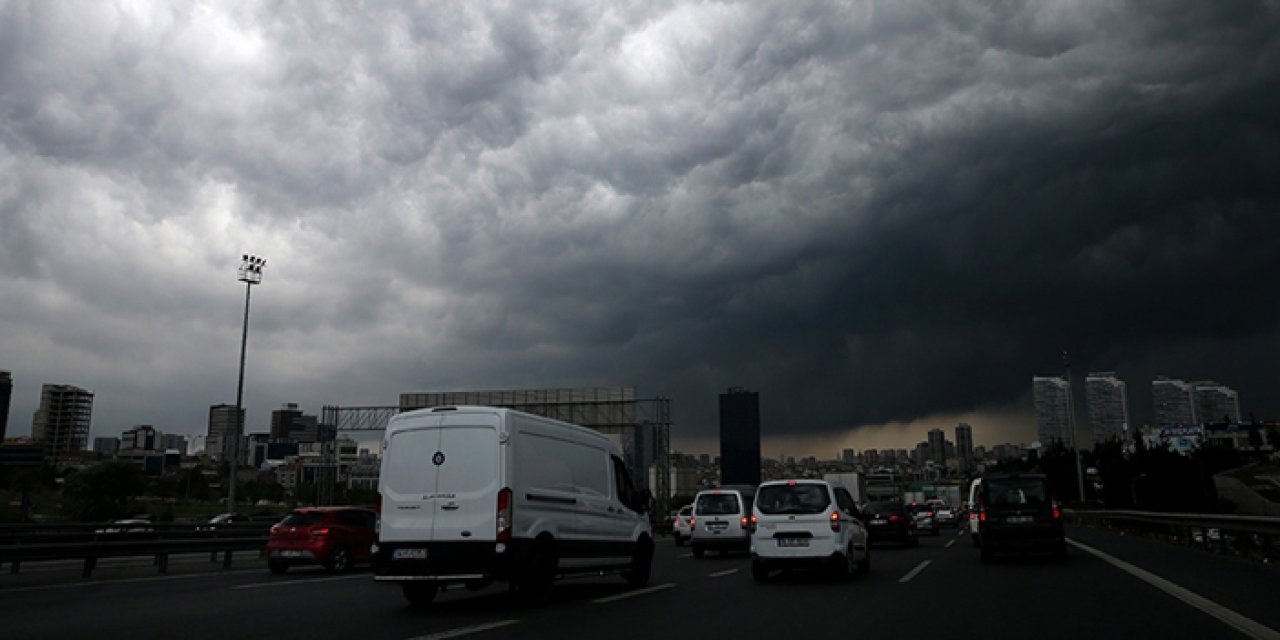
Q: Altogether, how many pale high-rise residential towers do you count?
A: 4